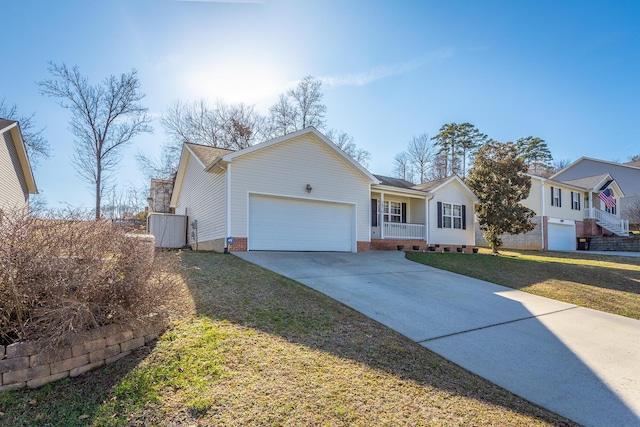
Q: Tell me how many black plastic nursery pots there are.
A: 6